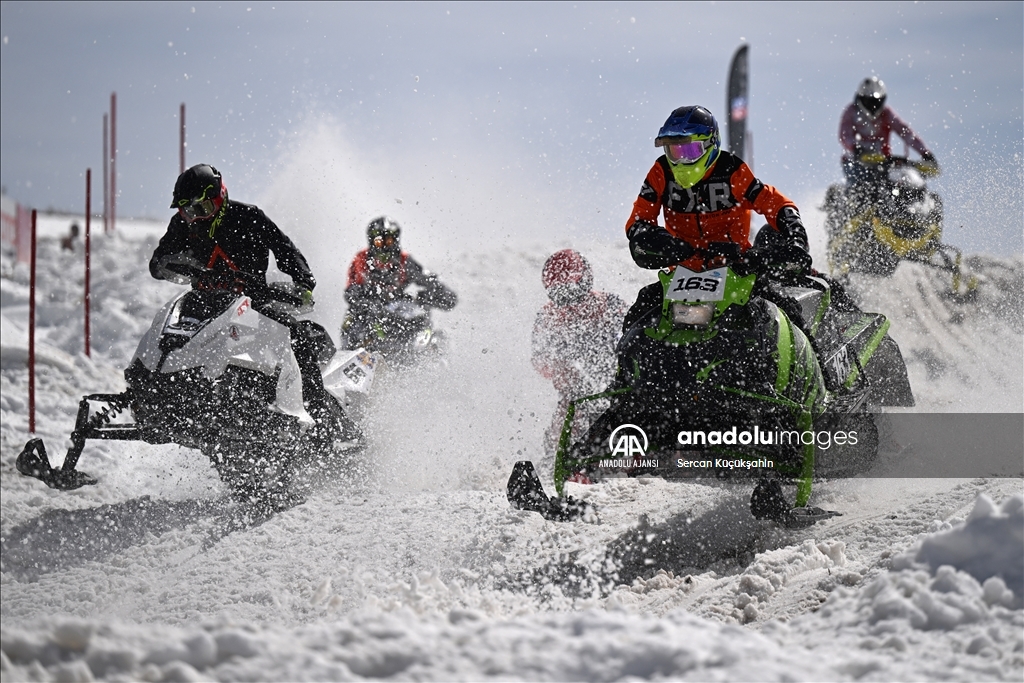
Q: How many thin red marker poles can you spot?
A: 5